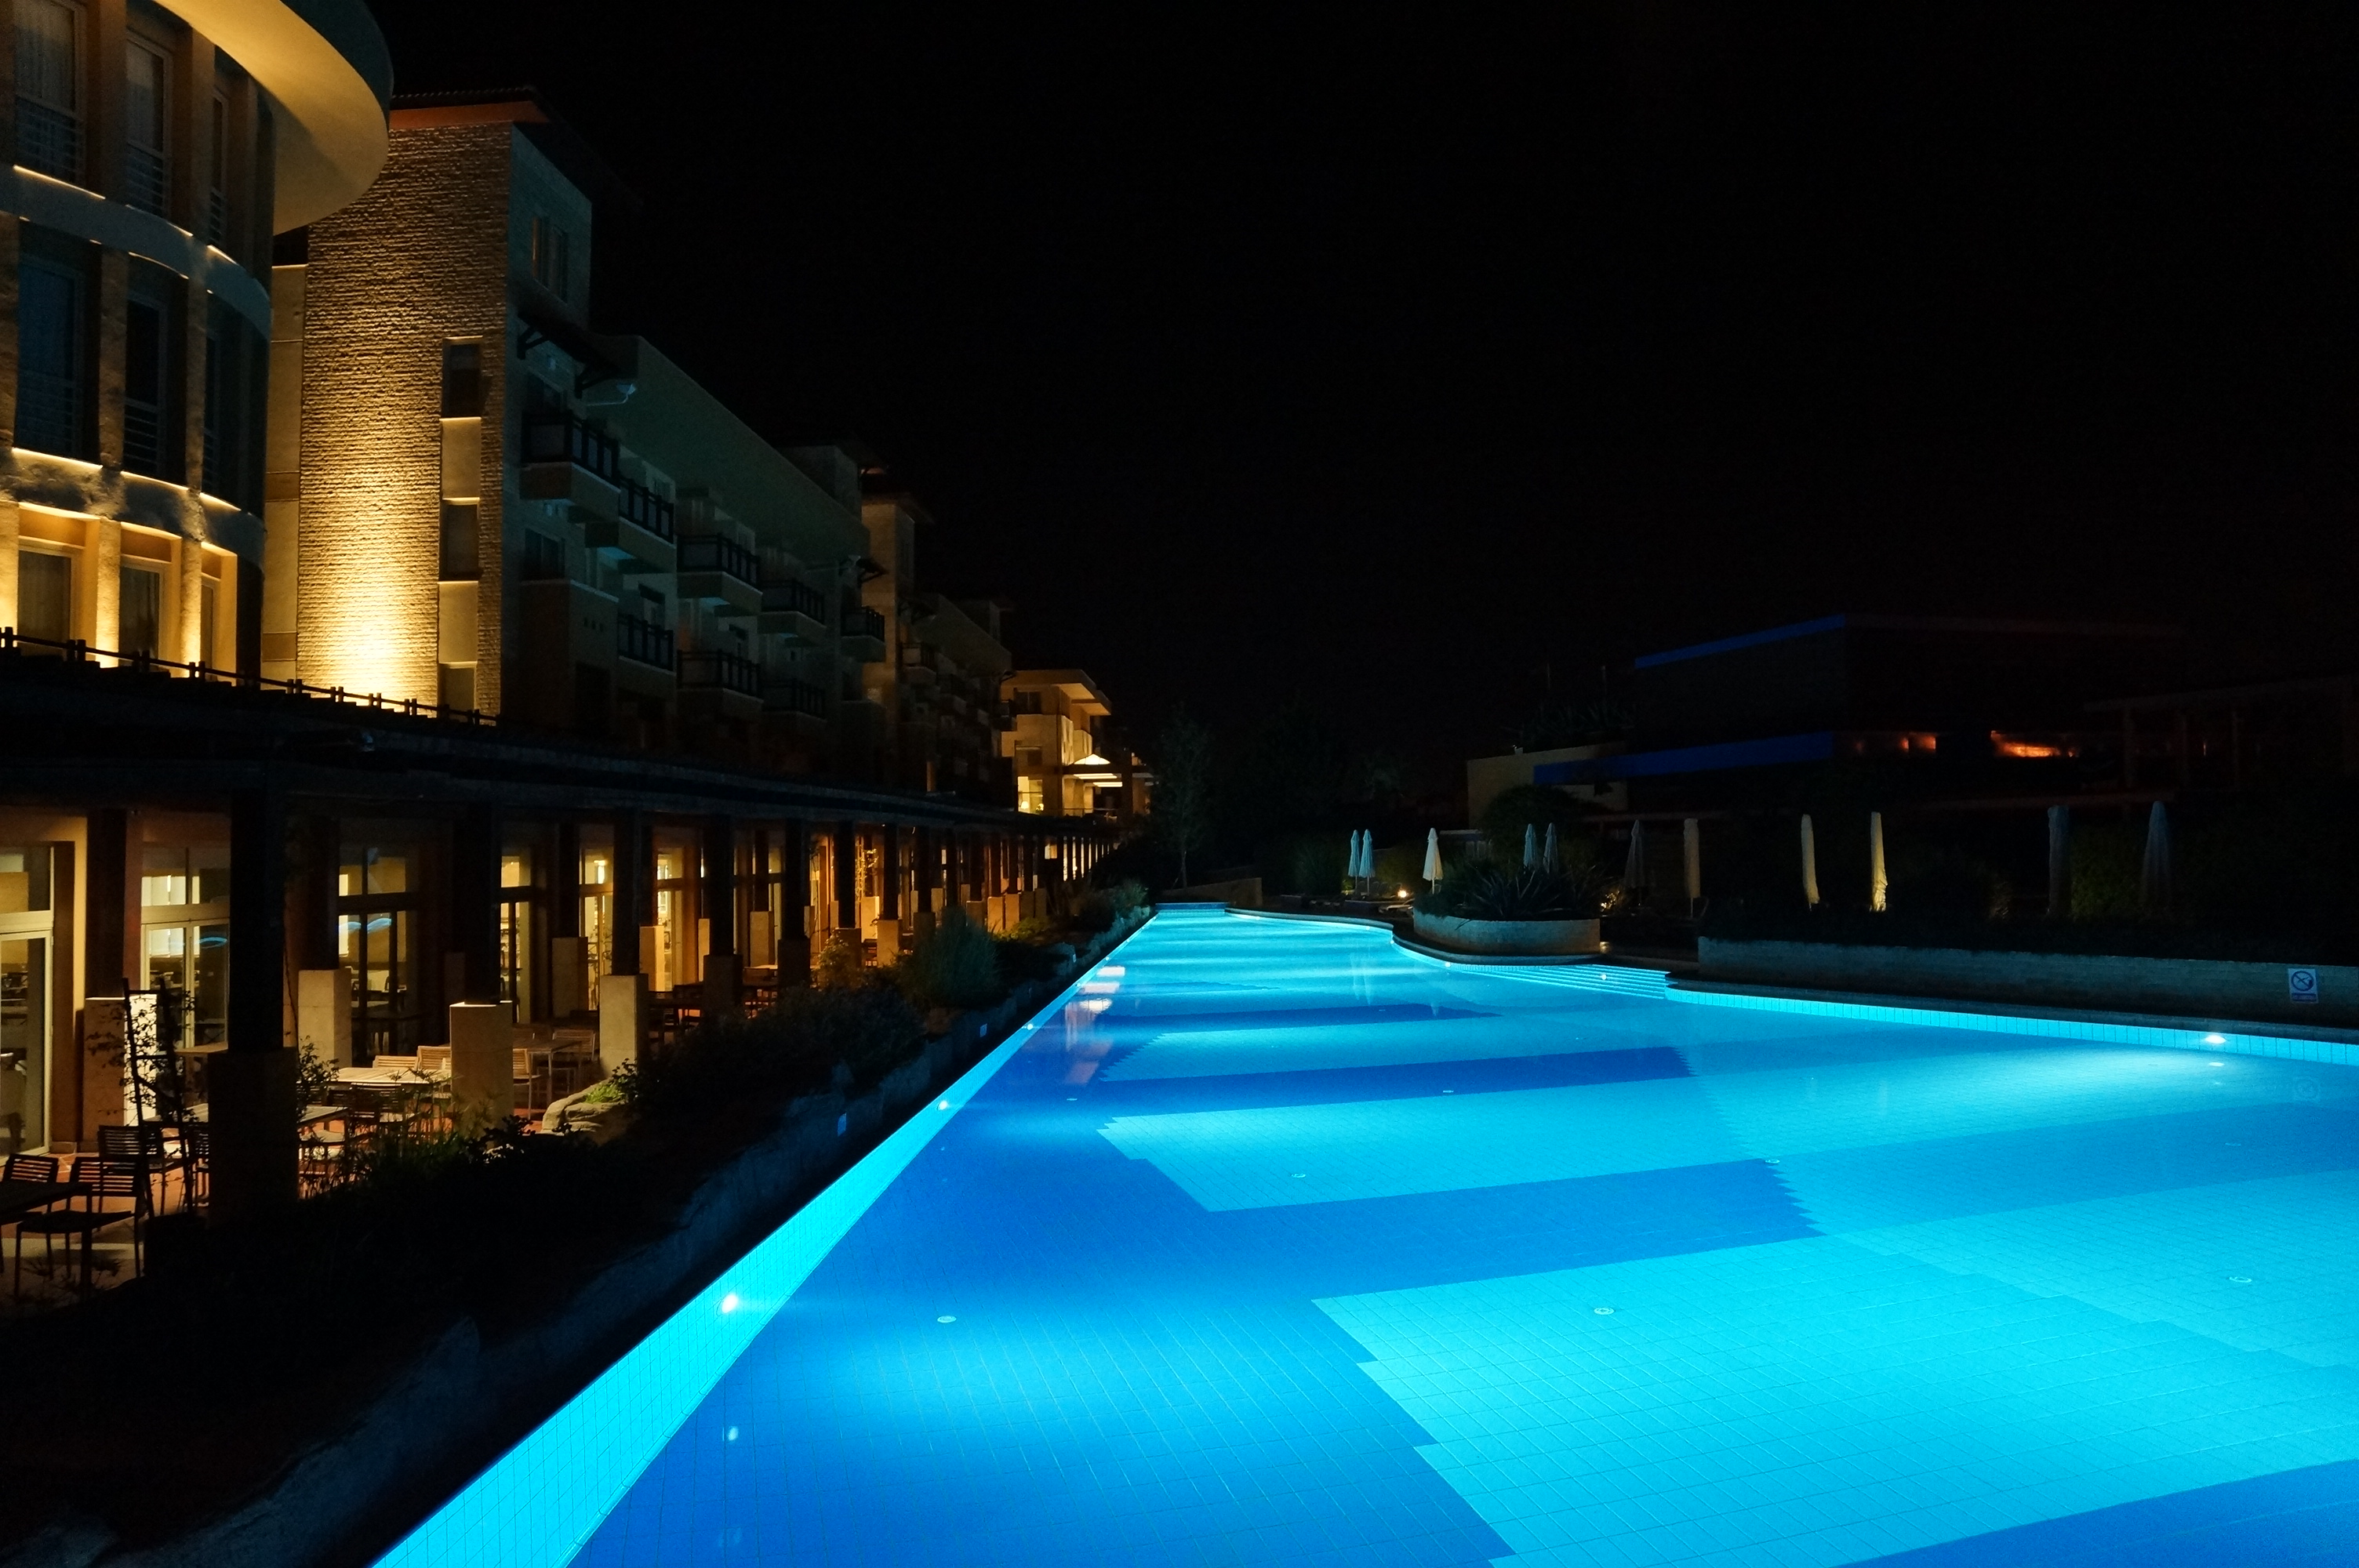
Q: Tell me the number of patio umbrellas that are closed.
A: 11